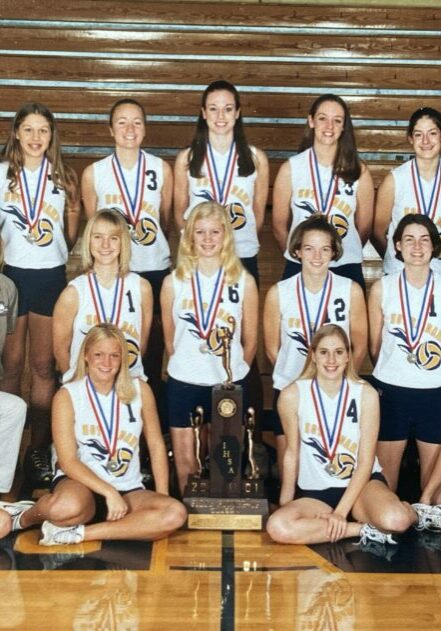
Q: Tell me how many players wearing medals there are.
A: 11